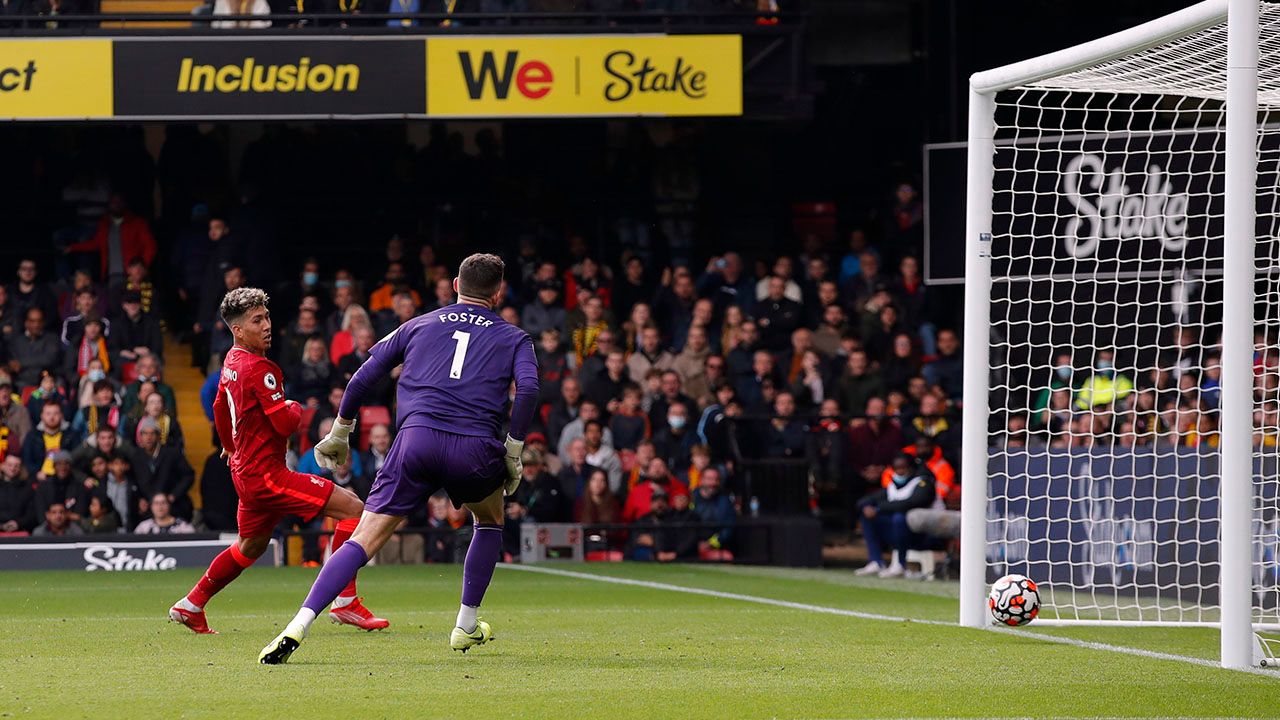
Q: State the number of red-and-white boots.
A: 2